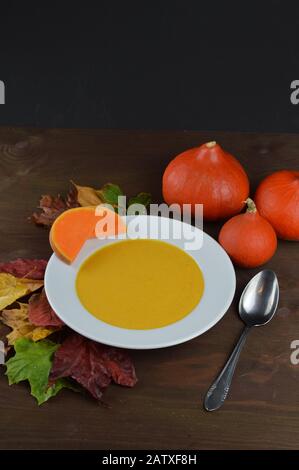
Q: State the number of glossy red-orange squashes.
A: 3